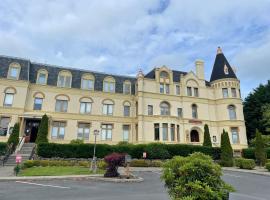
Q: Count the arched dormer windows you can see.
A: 6